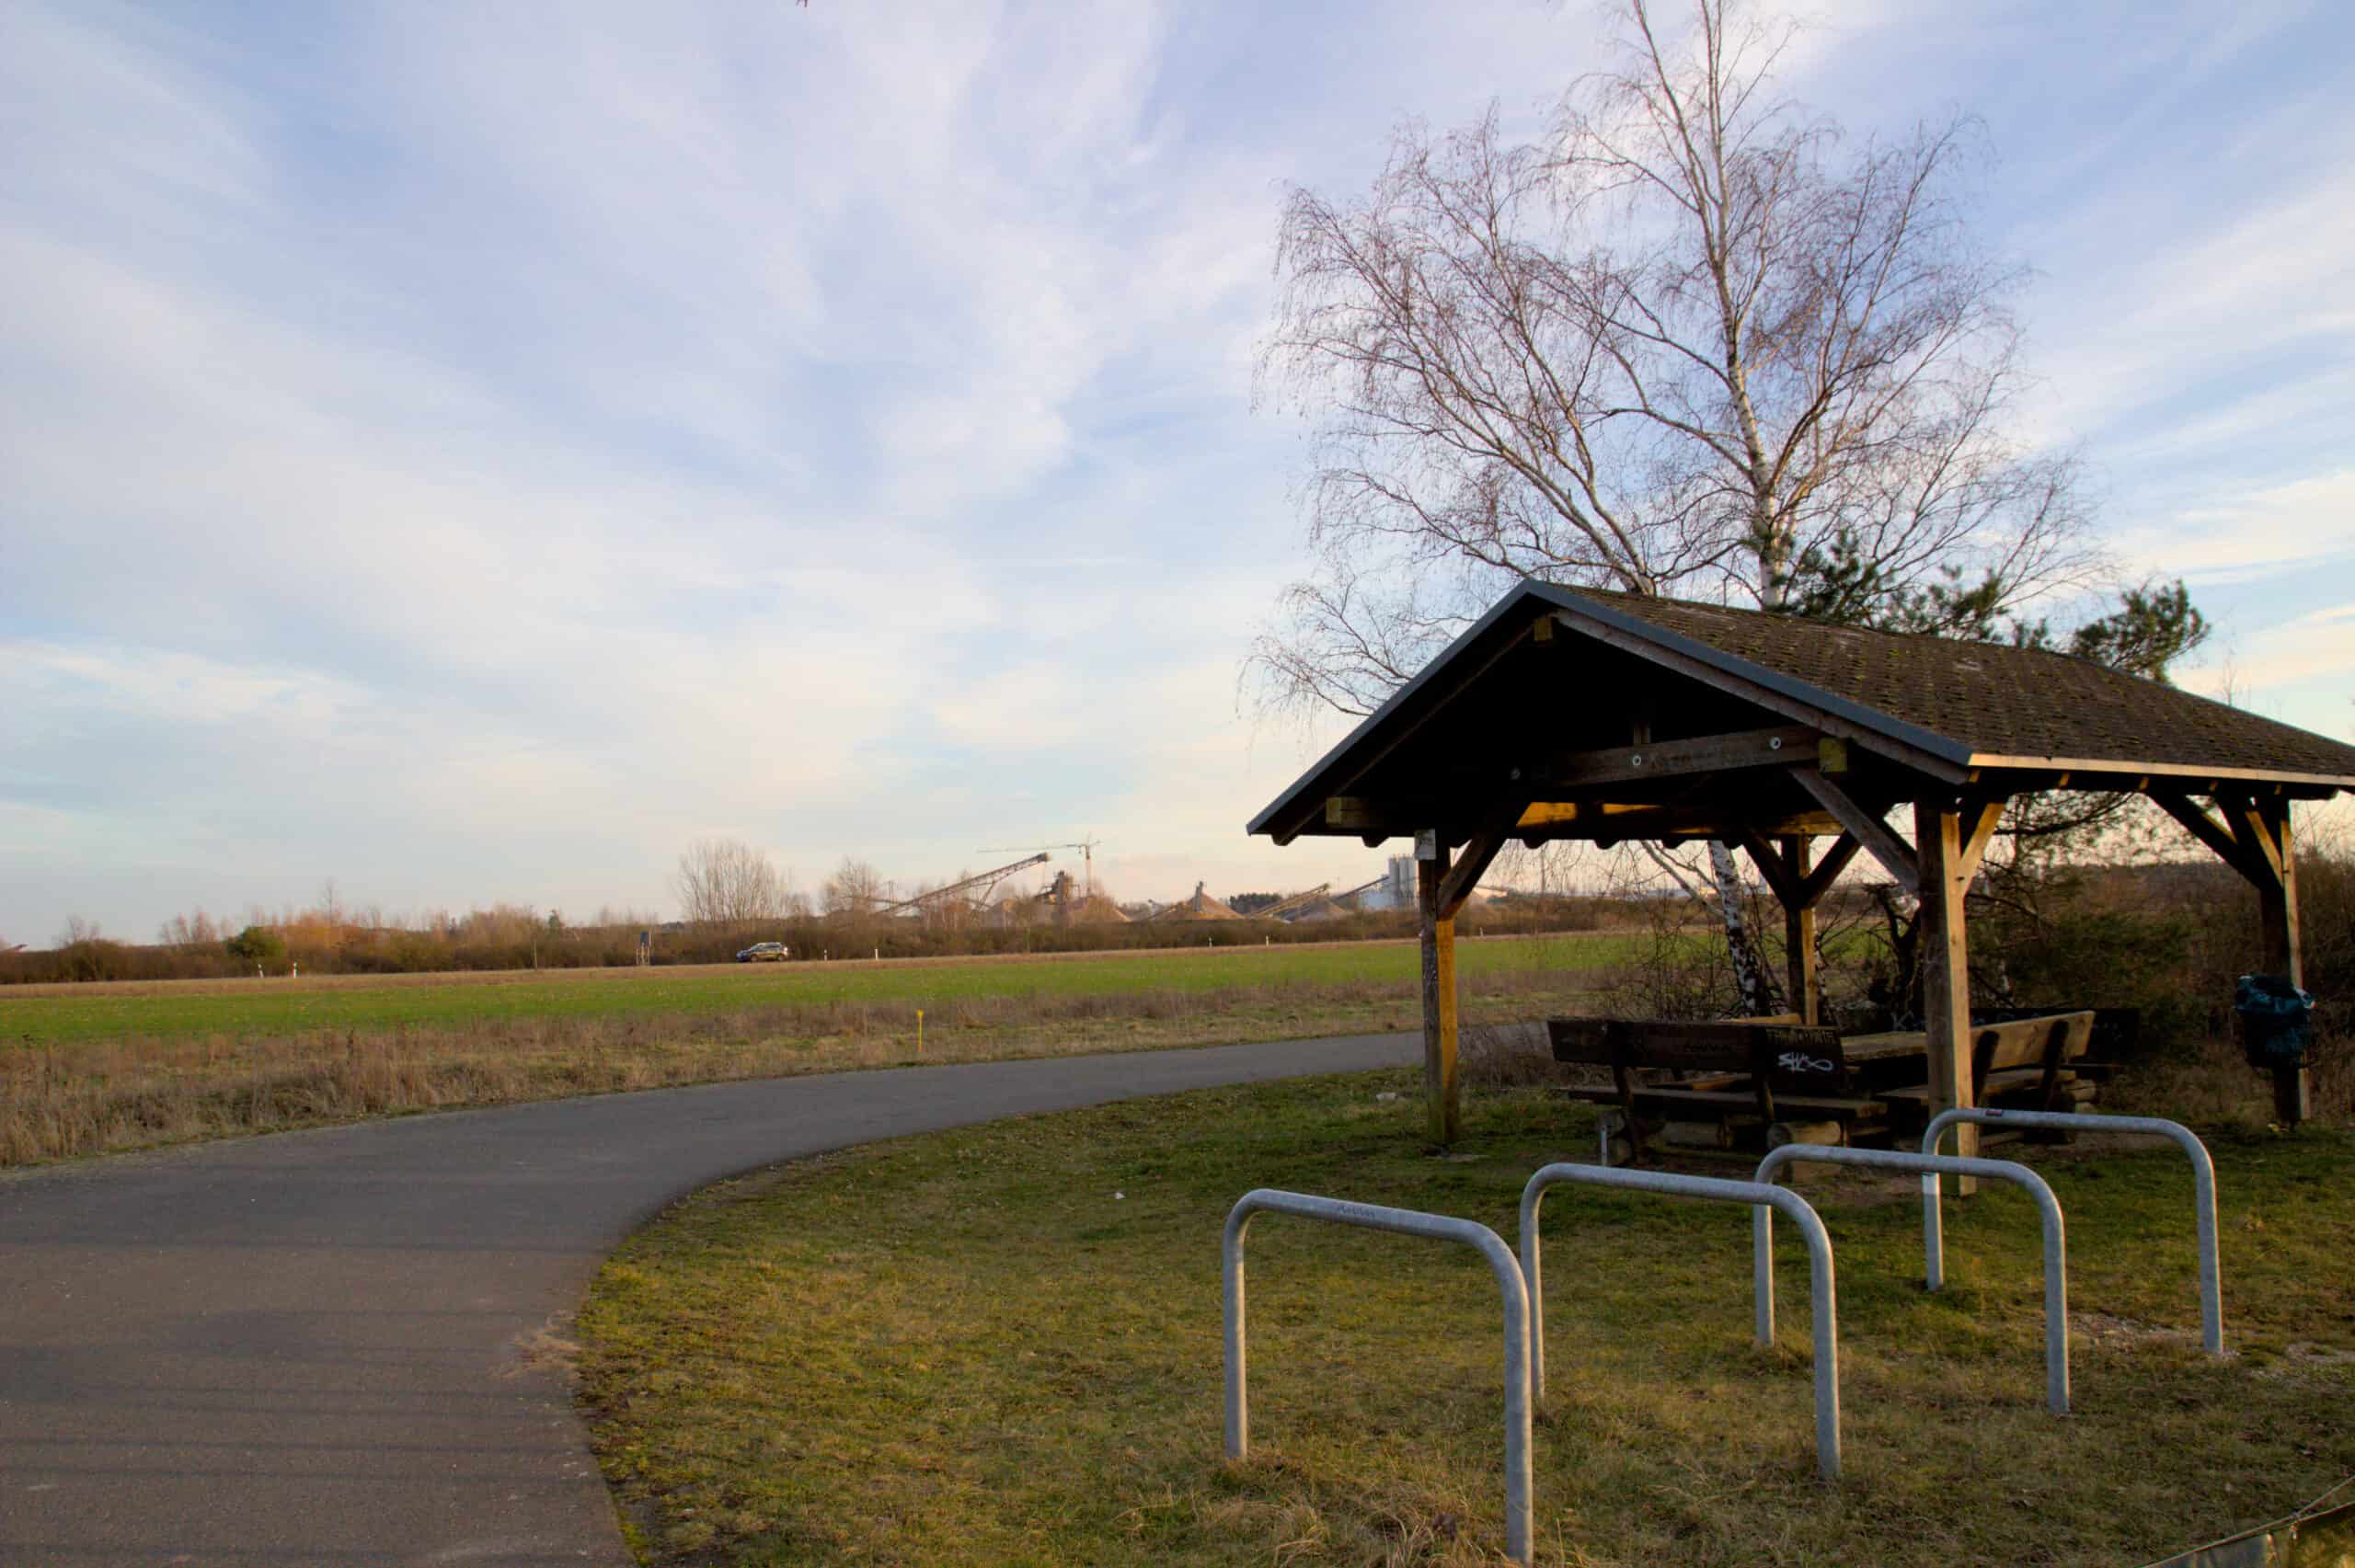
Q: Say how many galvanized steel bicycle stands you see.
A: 4